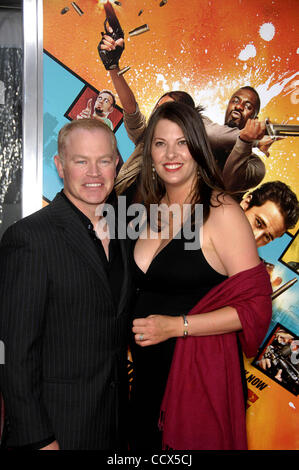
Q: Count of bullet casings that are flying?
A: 7